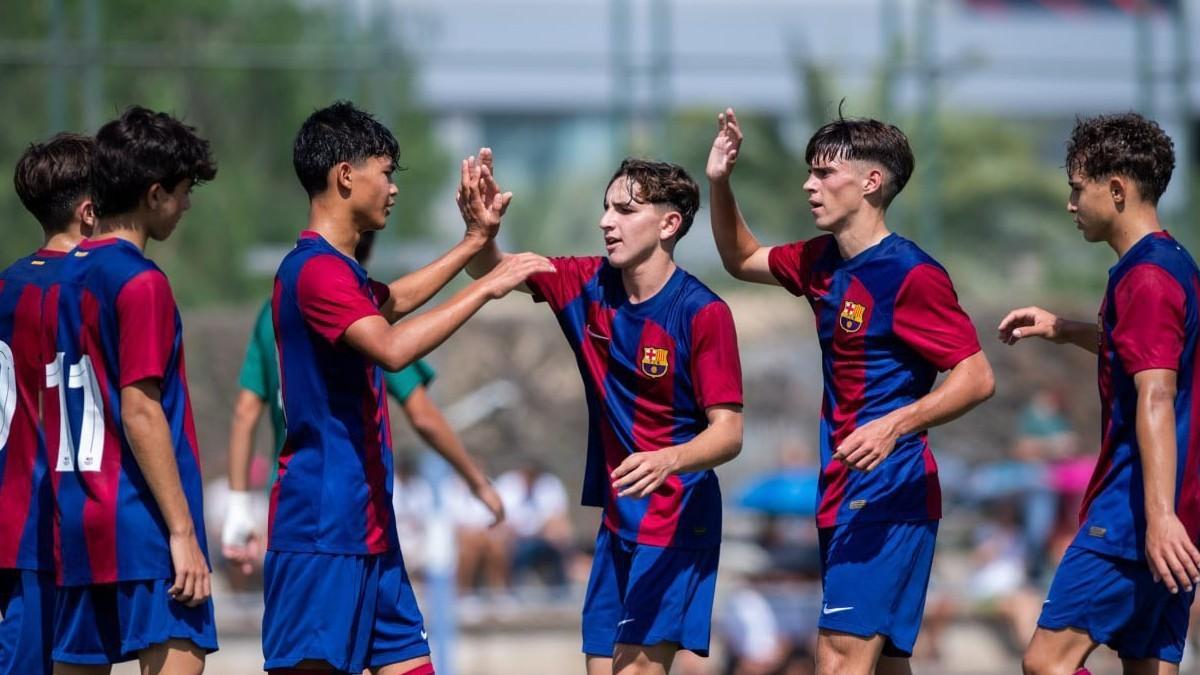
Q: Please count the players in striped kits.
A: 6